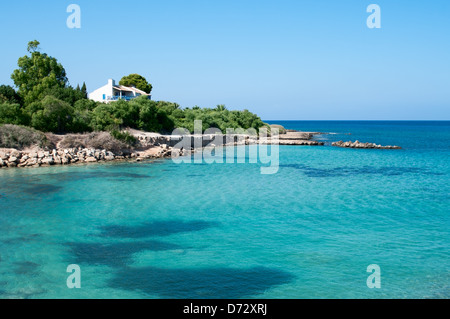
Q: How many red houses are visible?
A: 0